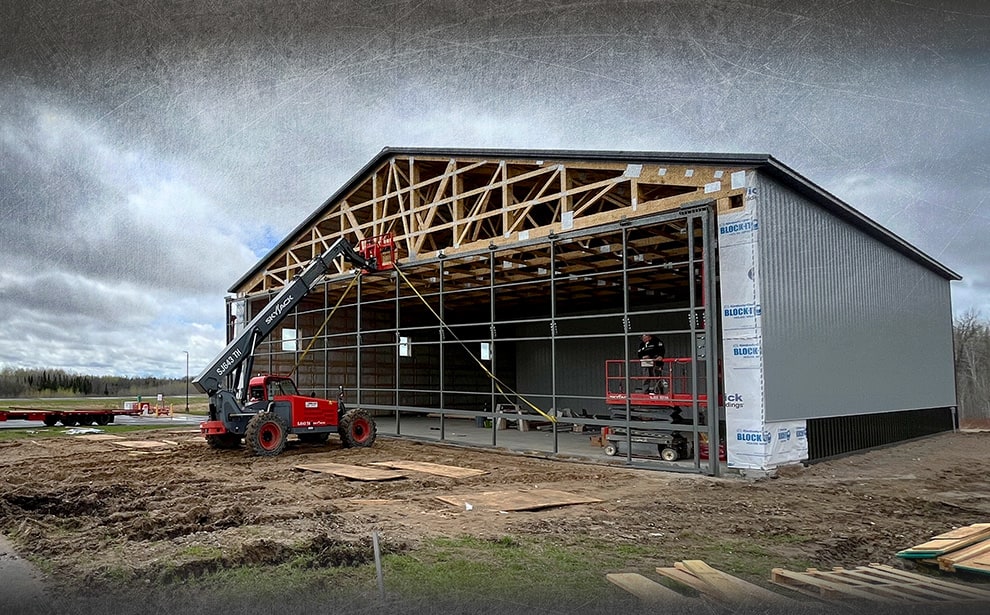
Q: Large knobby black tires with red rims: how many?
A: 2